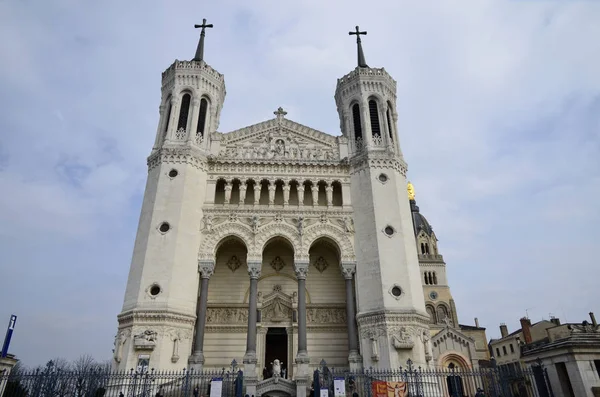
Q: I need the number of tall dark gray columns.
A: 4